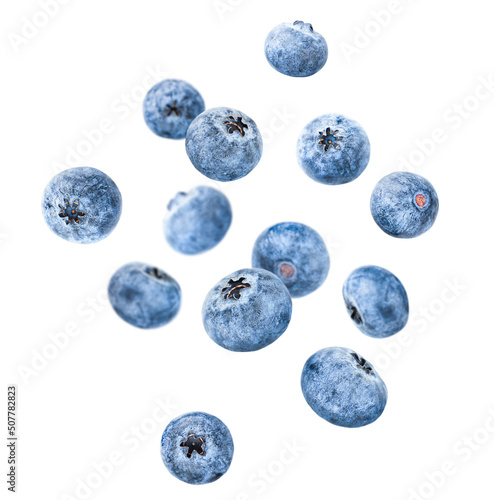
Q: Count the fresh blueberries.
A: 13